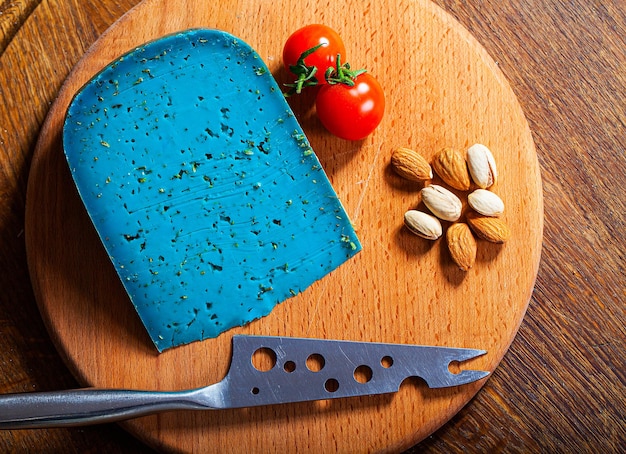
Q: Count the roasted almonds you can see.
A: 4